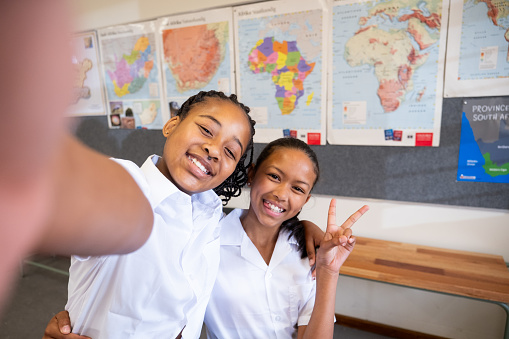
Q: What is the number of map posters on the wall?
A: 7